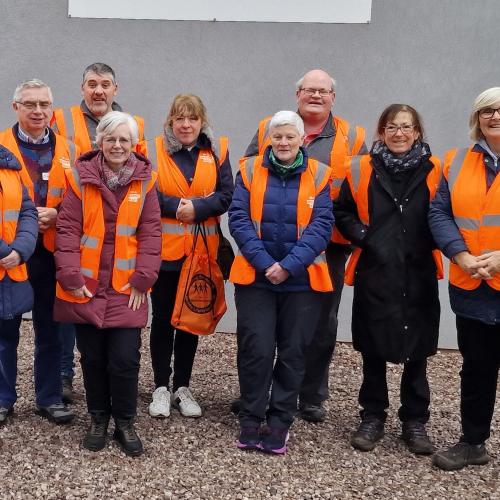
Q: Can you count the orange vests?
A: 9